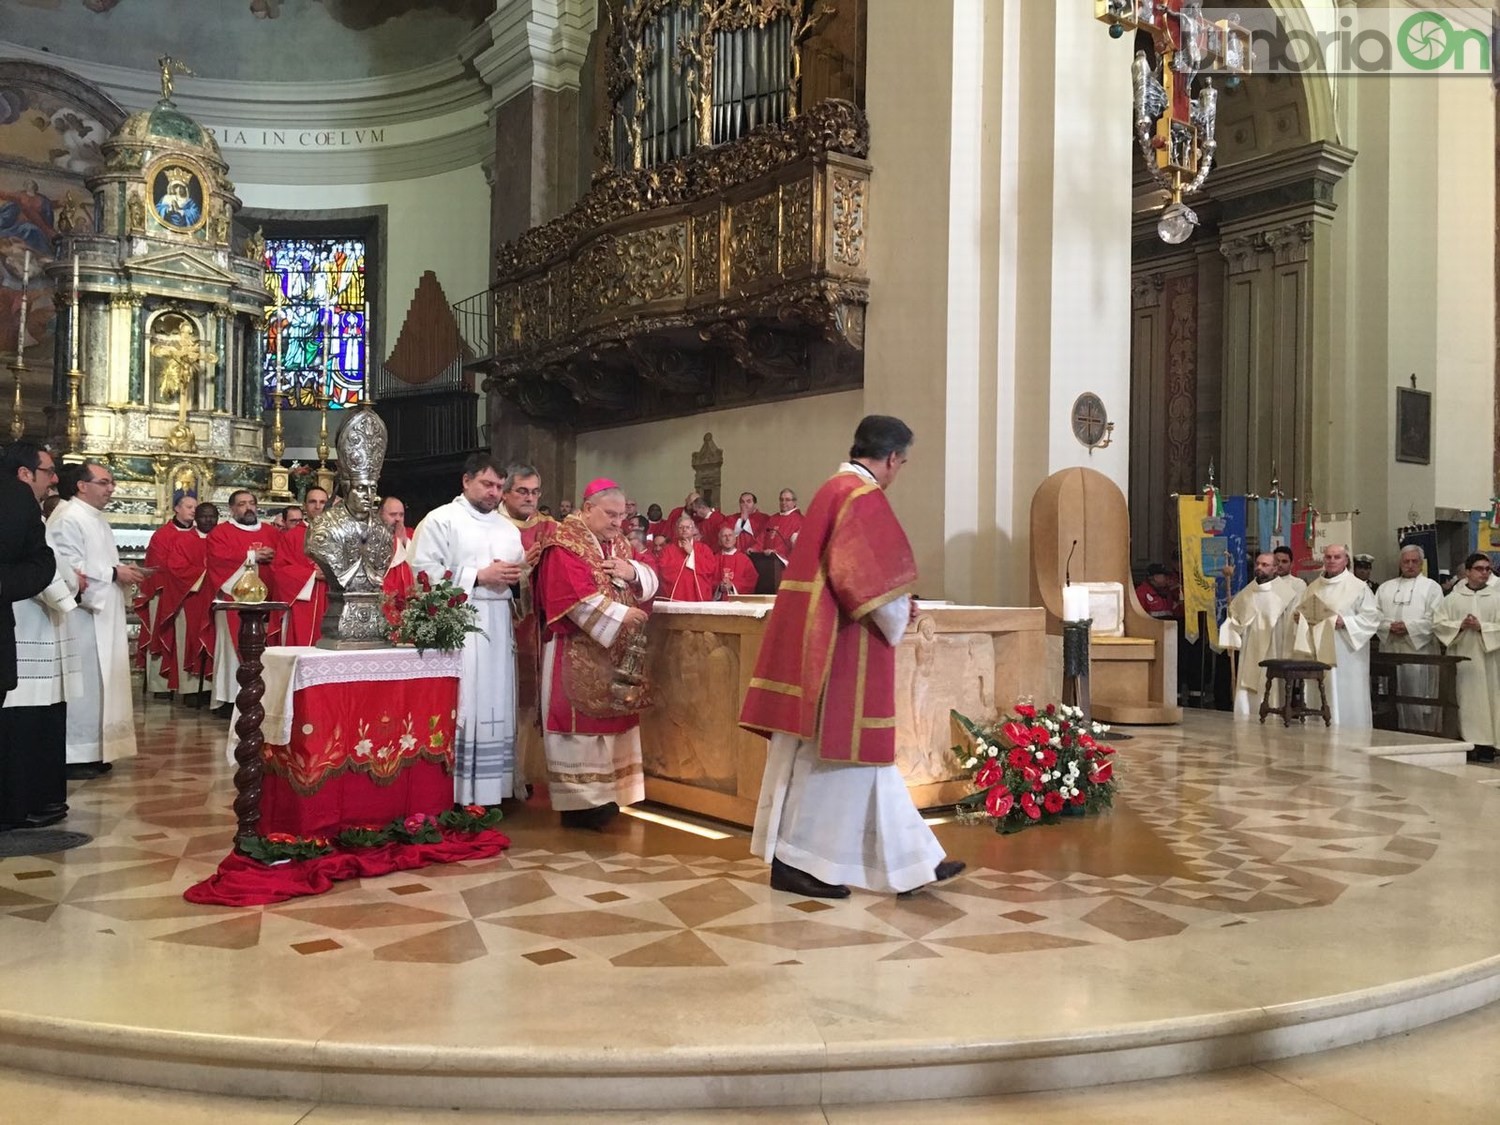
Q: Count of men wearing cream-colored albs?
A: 5